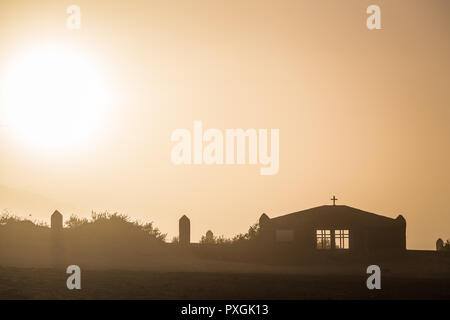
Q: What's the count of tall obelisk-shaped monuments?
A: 2